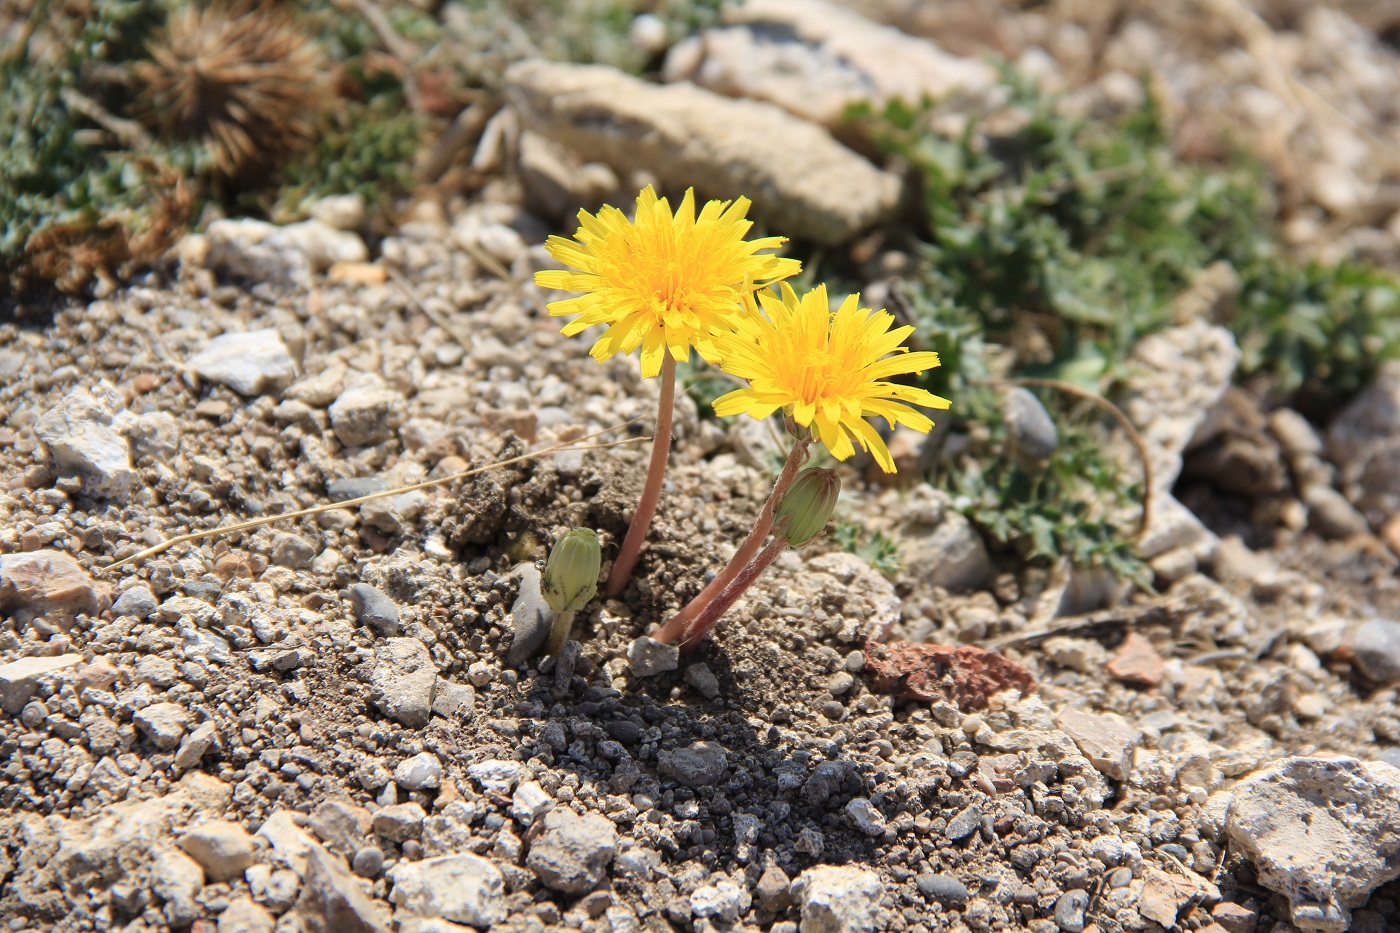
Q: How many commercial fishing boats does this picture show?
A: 0